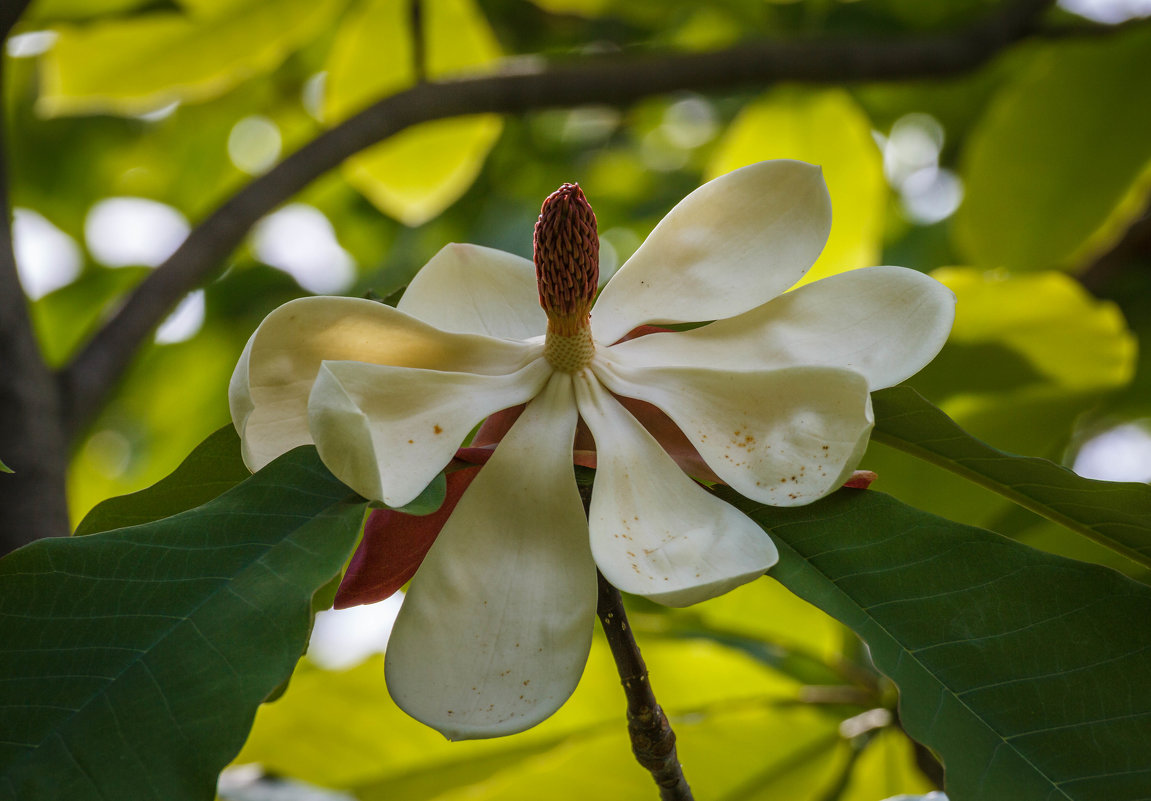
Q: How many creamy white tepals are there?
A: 8